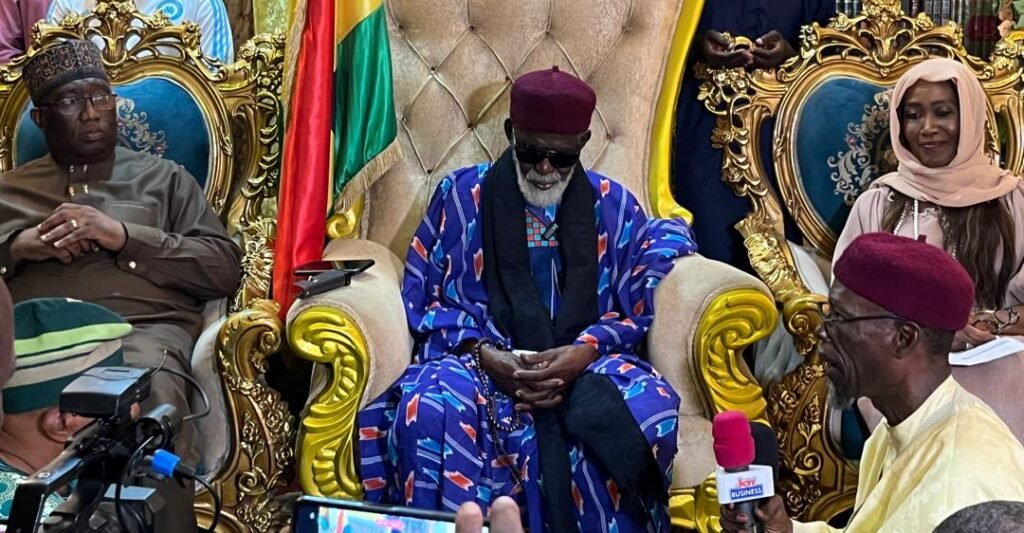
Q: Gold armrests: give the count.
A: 4